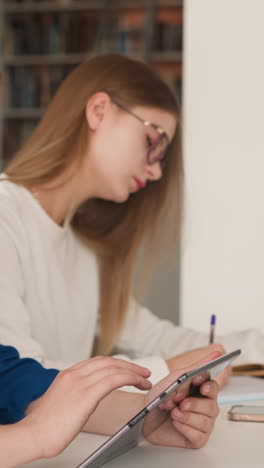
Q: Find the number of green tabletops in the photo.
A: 0